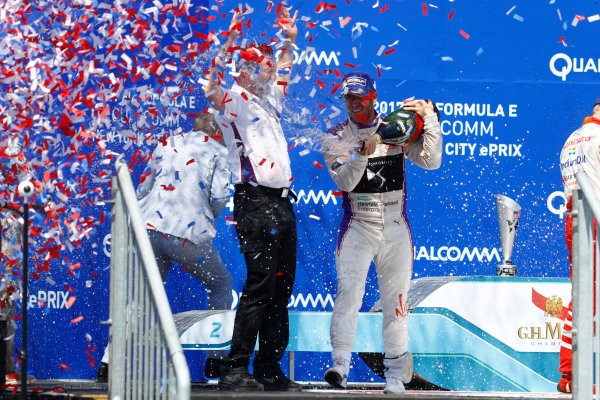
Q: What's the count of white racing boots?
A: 2